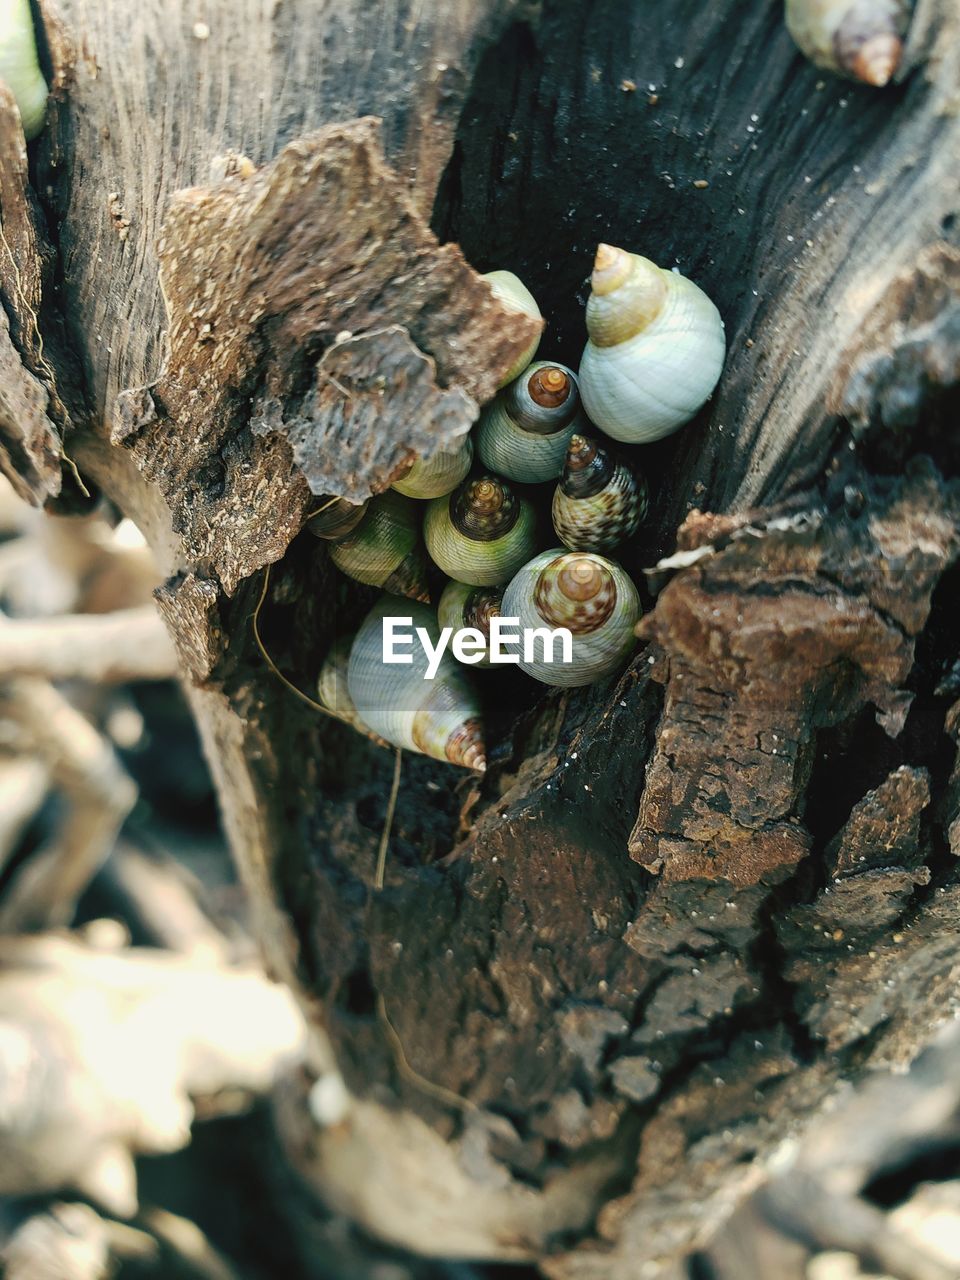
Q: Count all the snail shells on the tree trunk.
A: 14